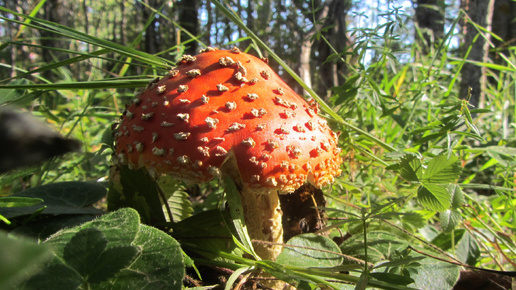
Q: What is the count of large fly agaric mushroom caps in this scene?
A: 1